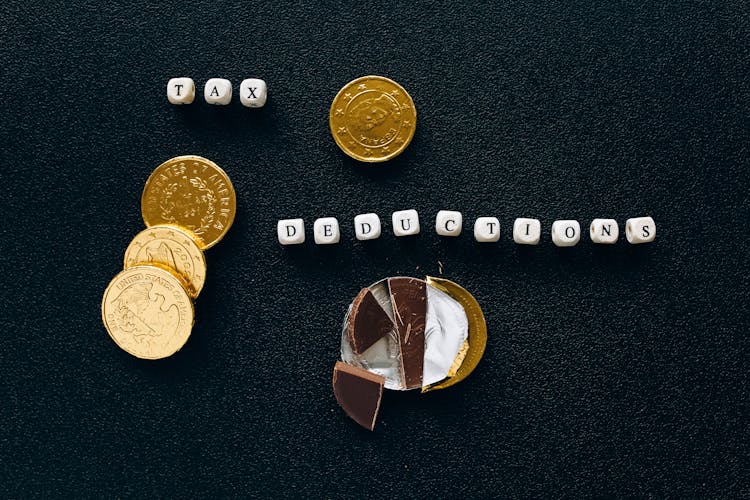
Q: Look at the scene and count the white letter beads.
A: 13